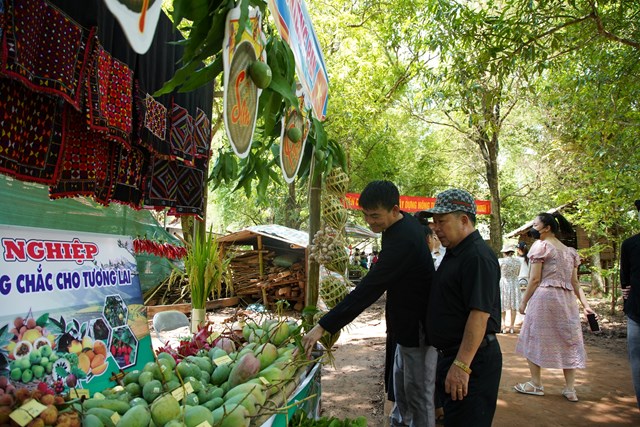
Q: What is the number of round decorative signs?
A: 3